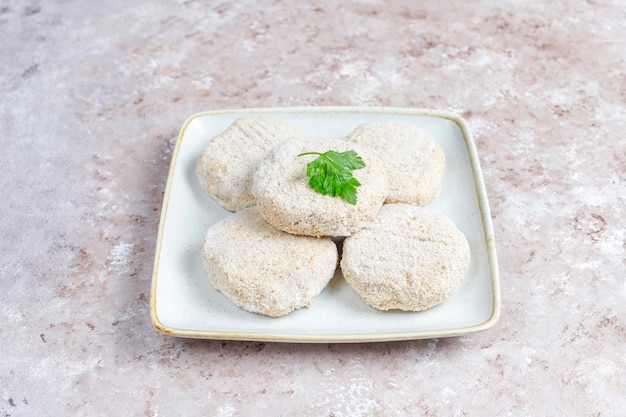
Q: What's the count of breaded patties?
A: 5